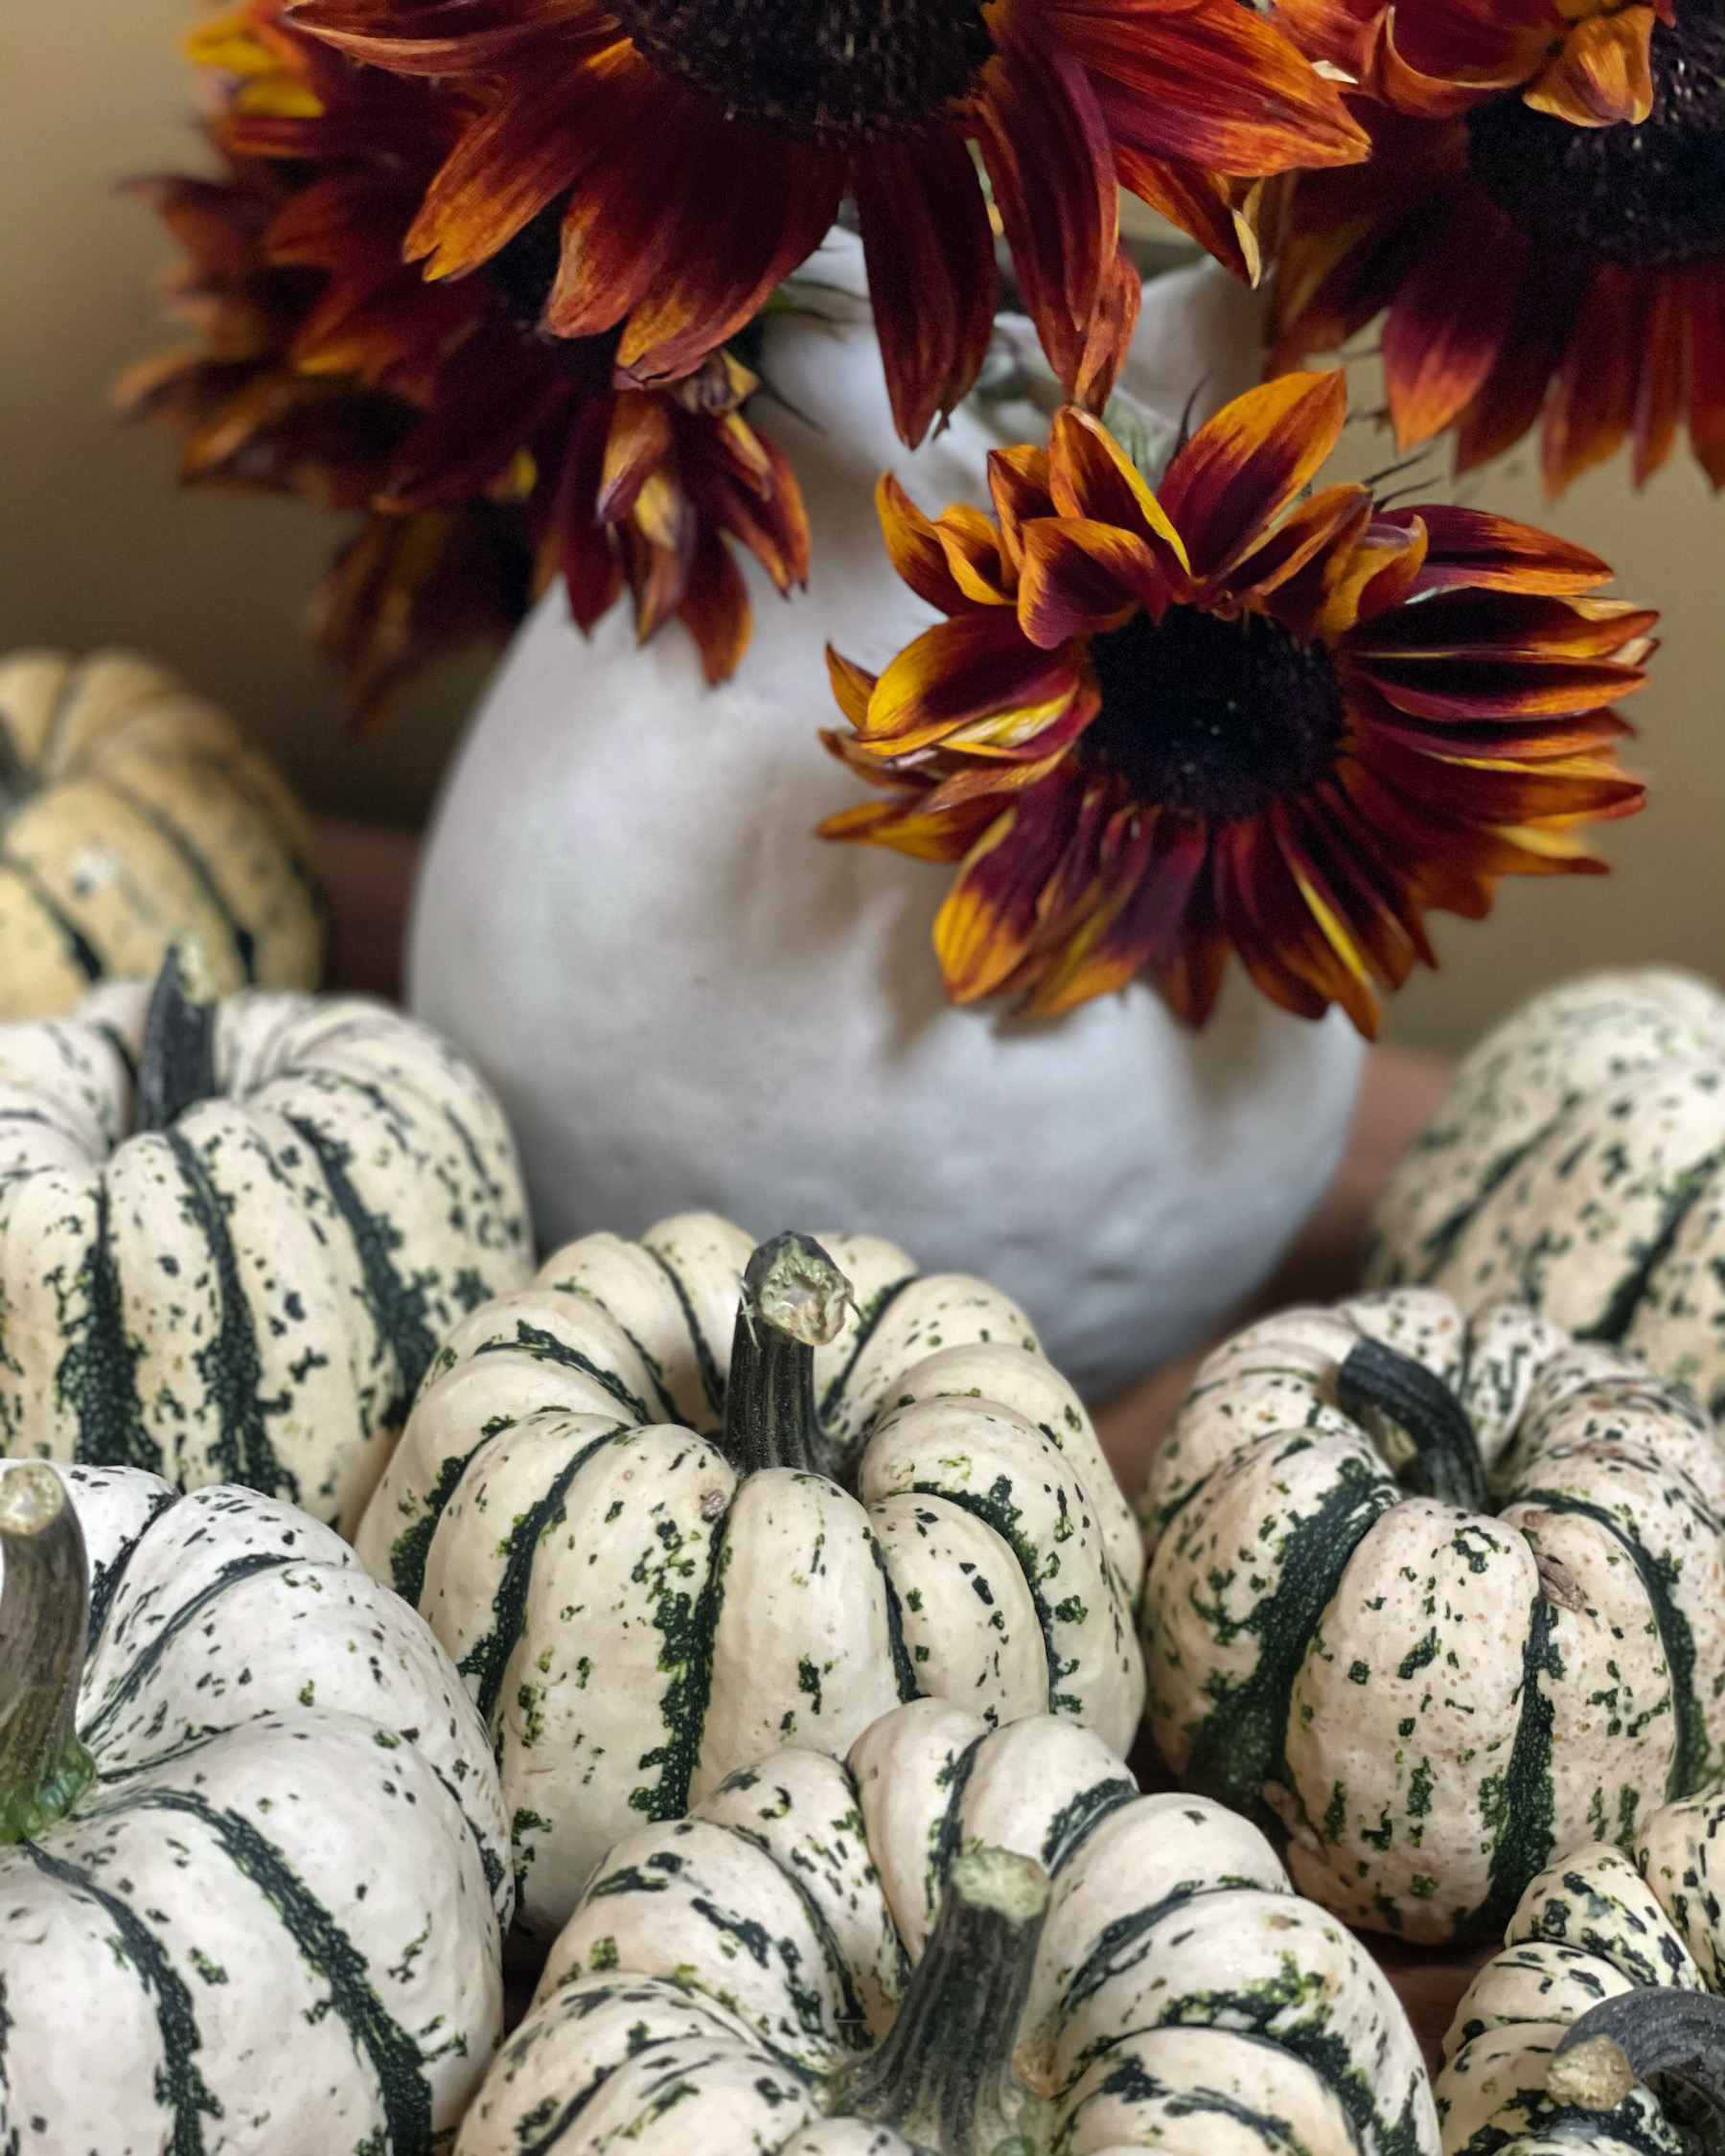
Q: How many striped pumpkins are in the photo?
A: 8